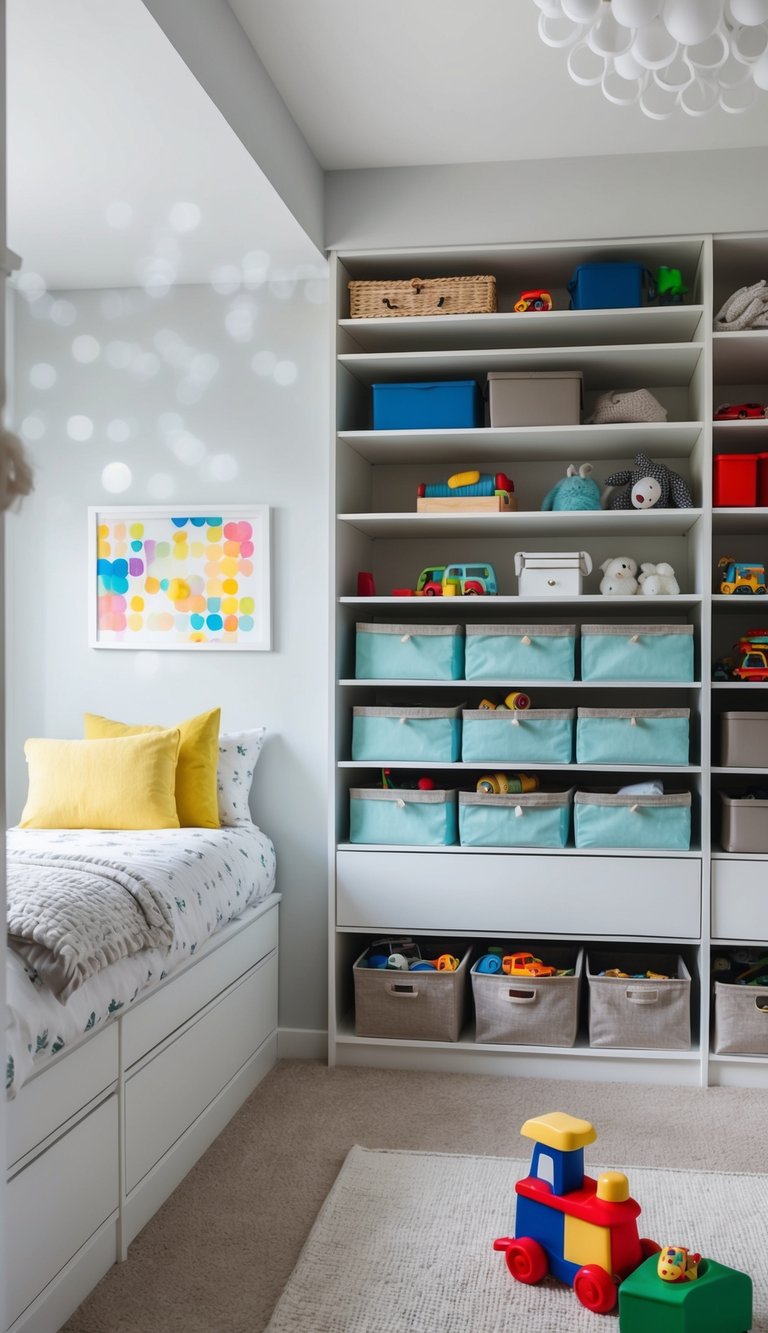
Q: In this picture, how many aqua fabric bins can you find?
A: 9